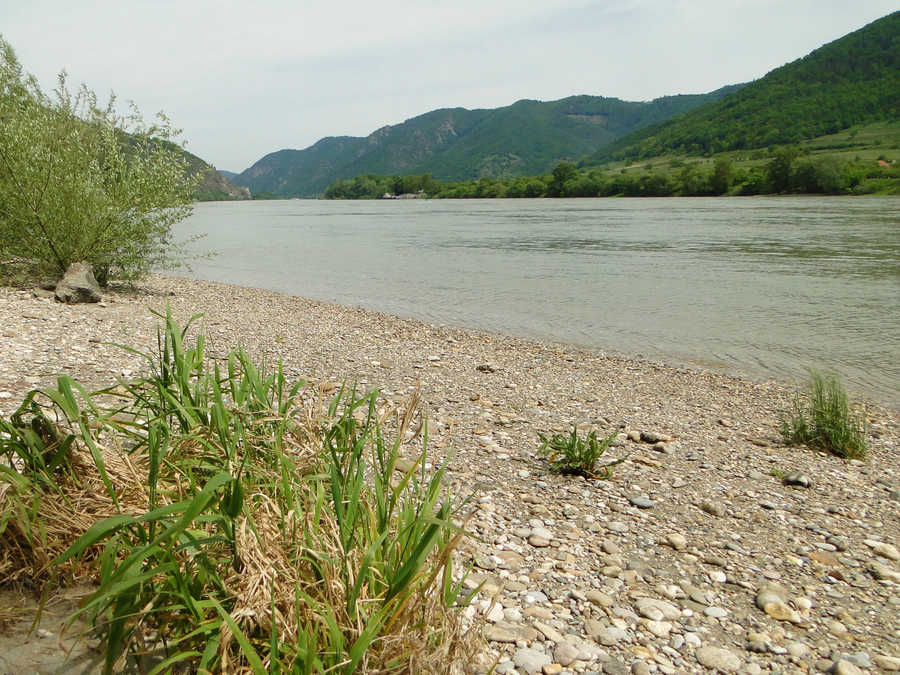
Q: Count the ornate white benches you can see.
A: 0